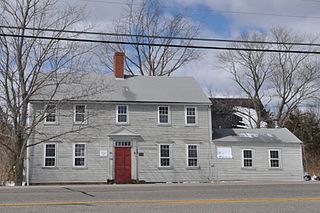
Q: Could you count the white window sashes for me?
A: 11